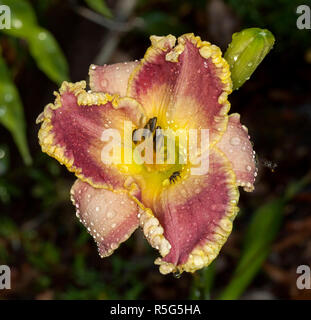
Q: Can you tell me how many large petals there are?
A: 3